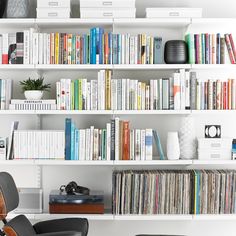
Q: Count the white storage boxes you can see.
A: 7